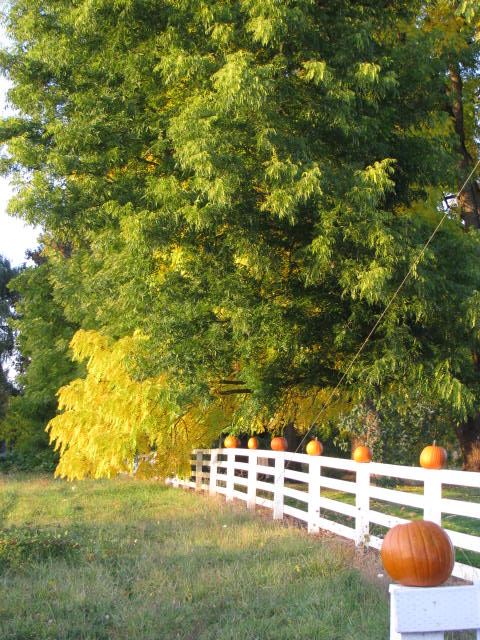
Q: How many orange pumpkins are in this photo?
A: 7